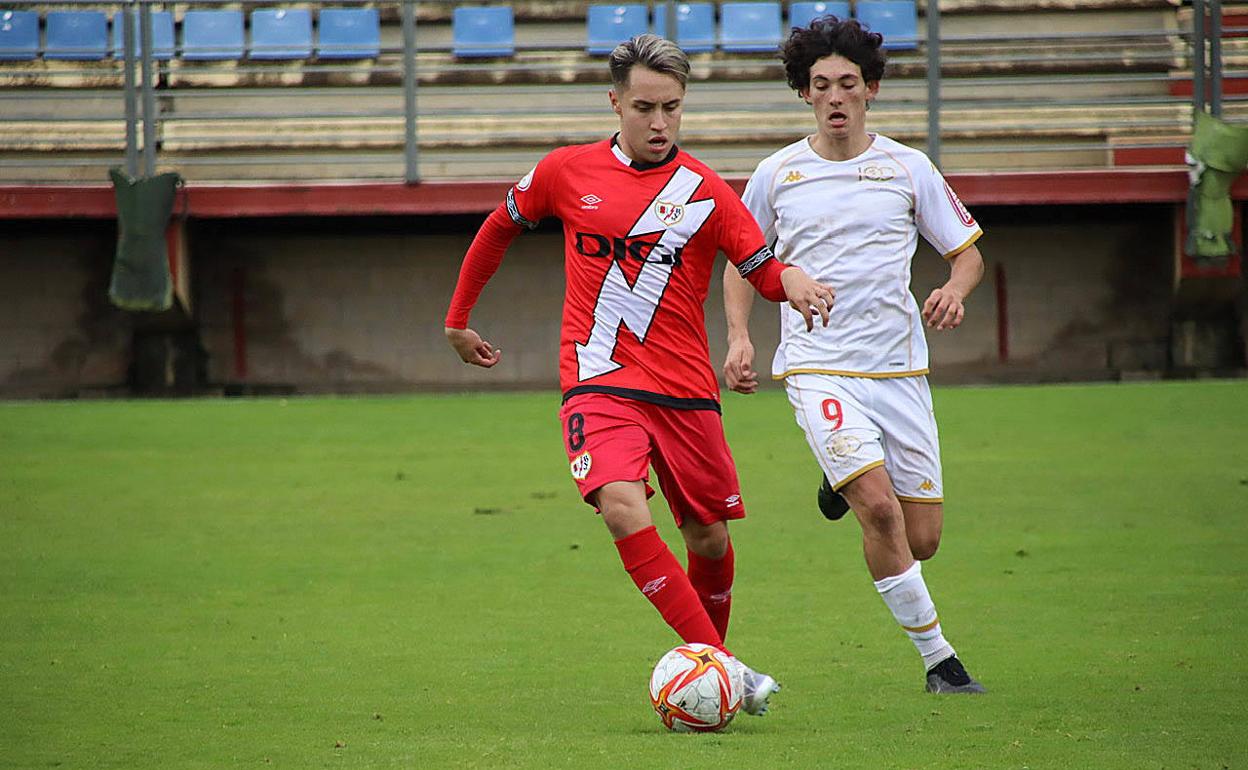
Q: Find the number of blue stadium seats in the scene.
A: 12